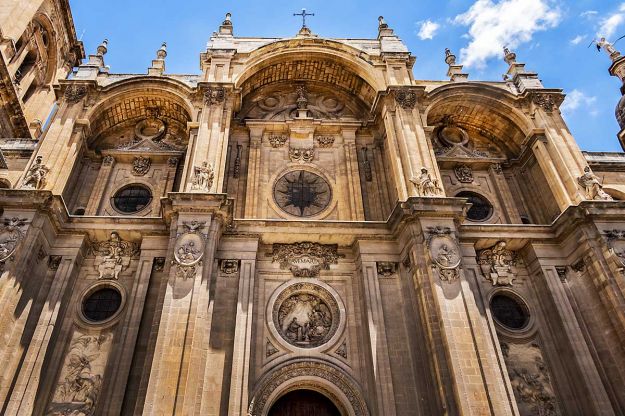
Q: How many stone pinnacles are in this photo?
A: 6